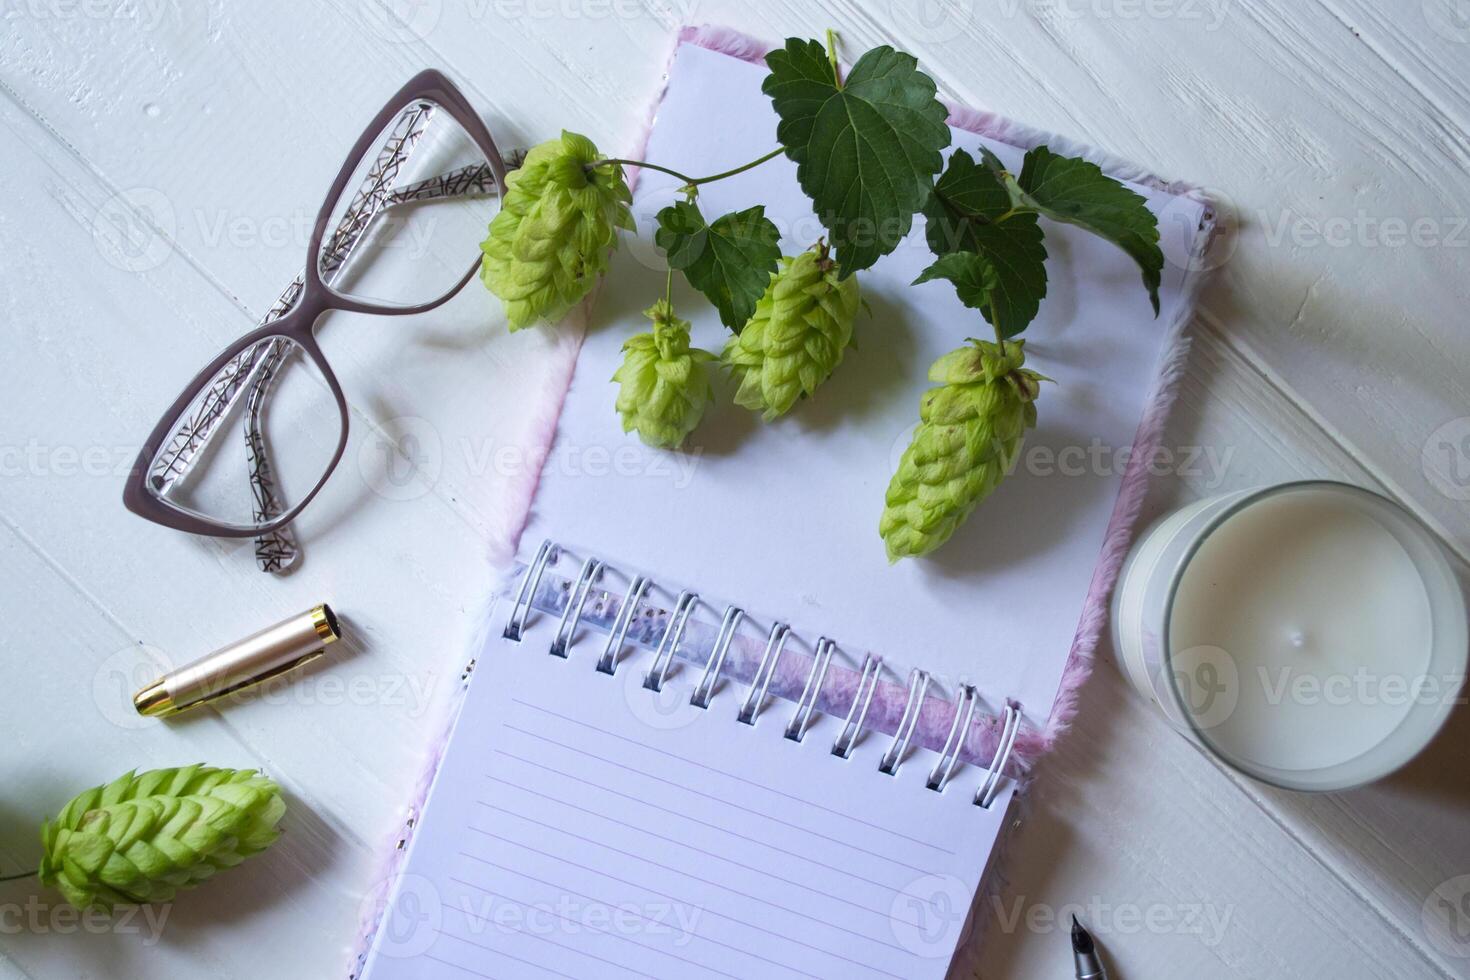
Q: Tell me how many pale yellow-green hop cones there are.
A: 5